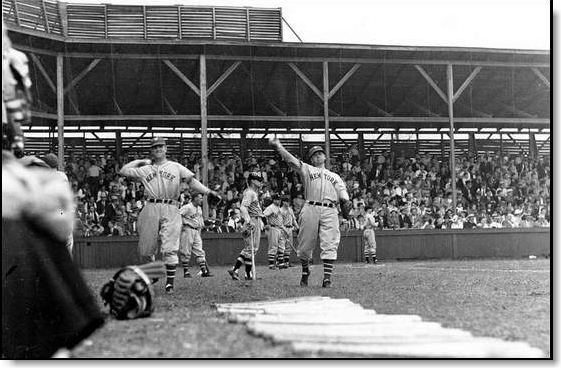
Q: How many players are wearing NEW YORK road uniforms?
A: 2